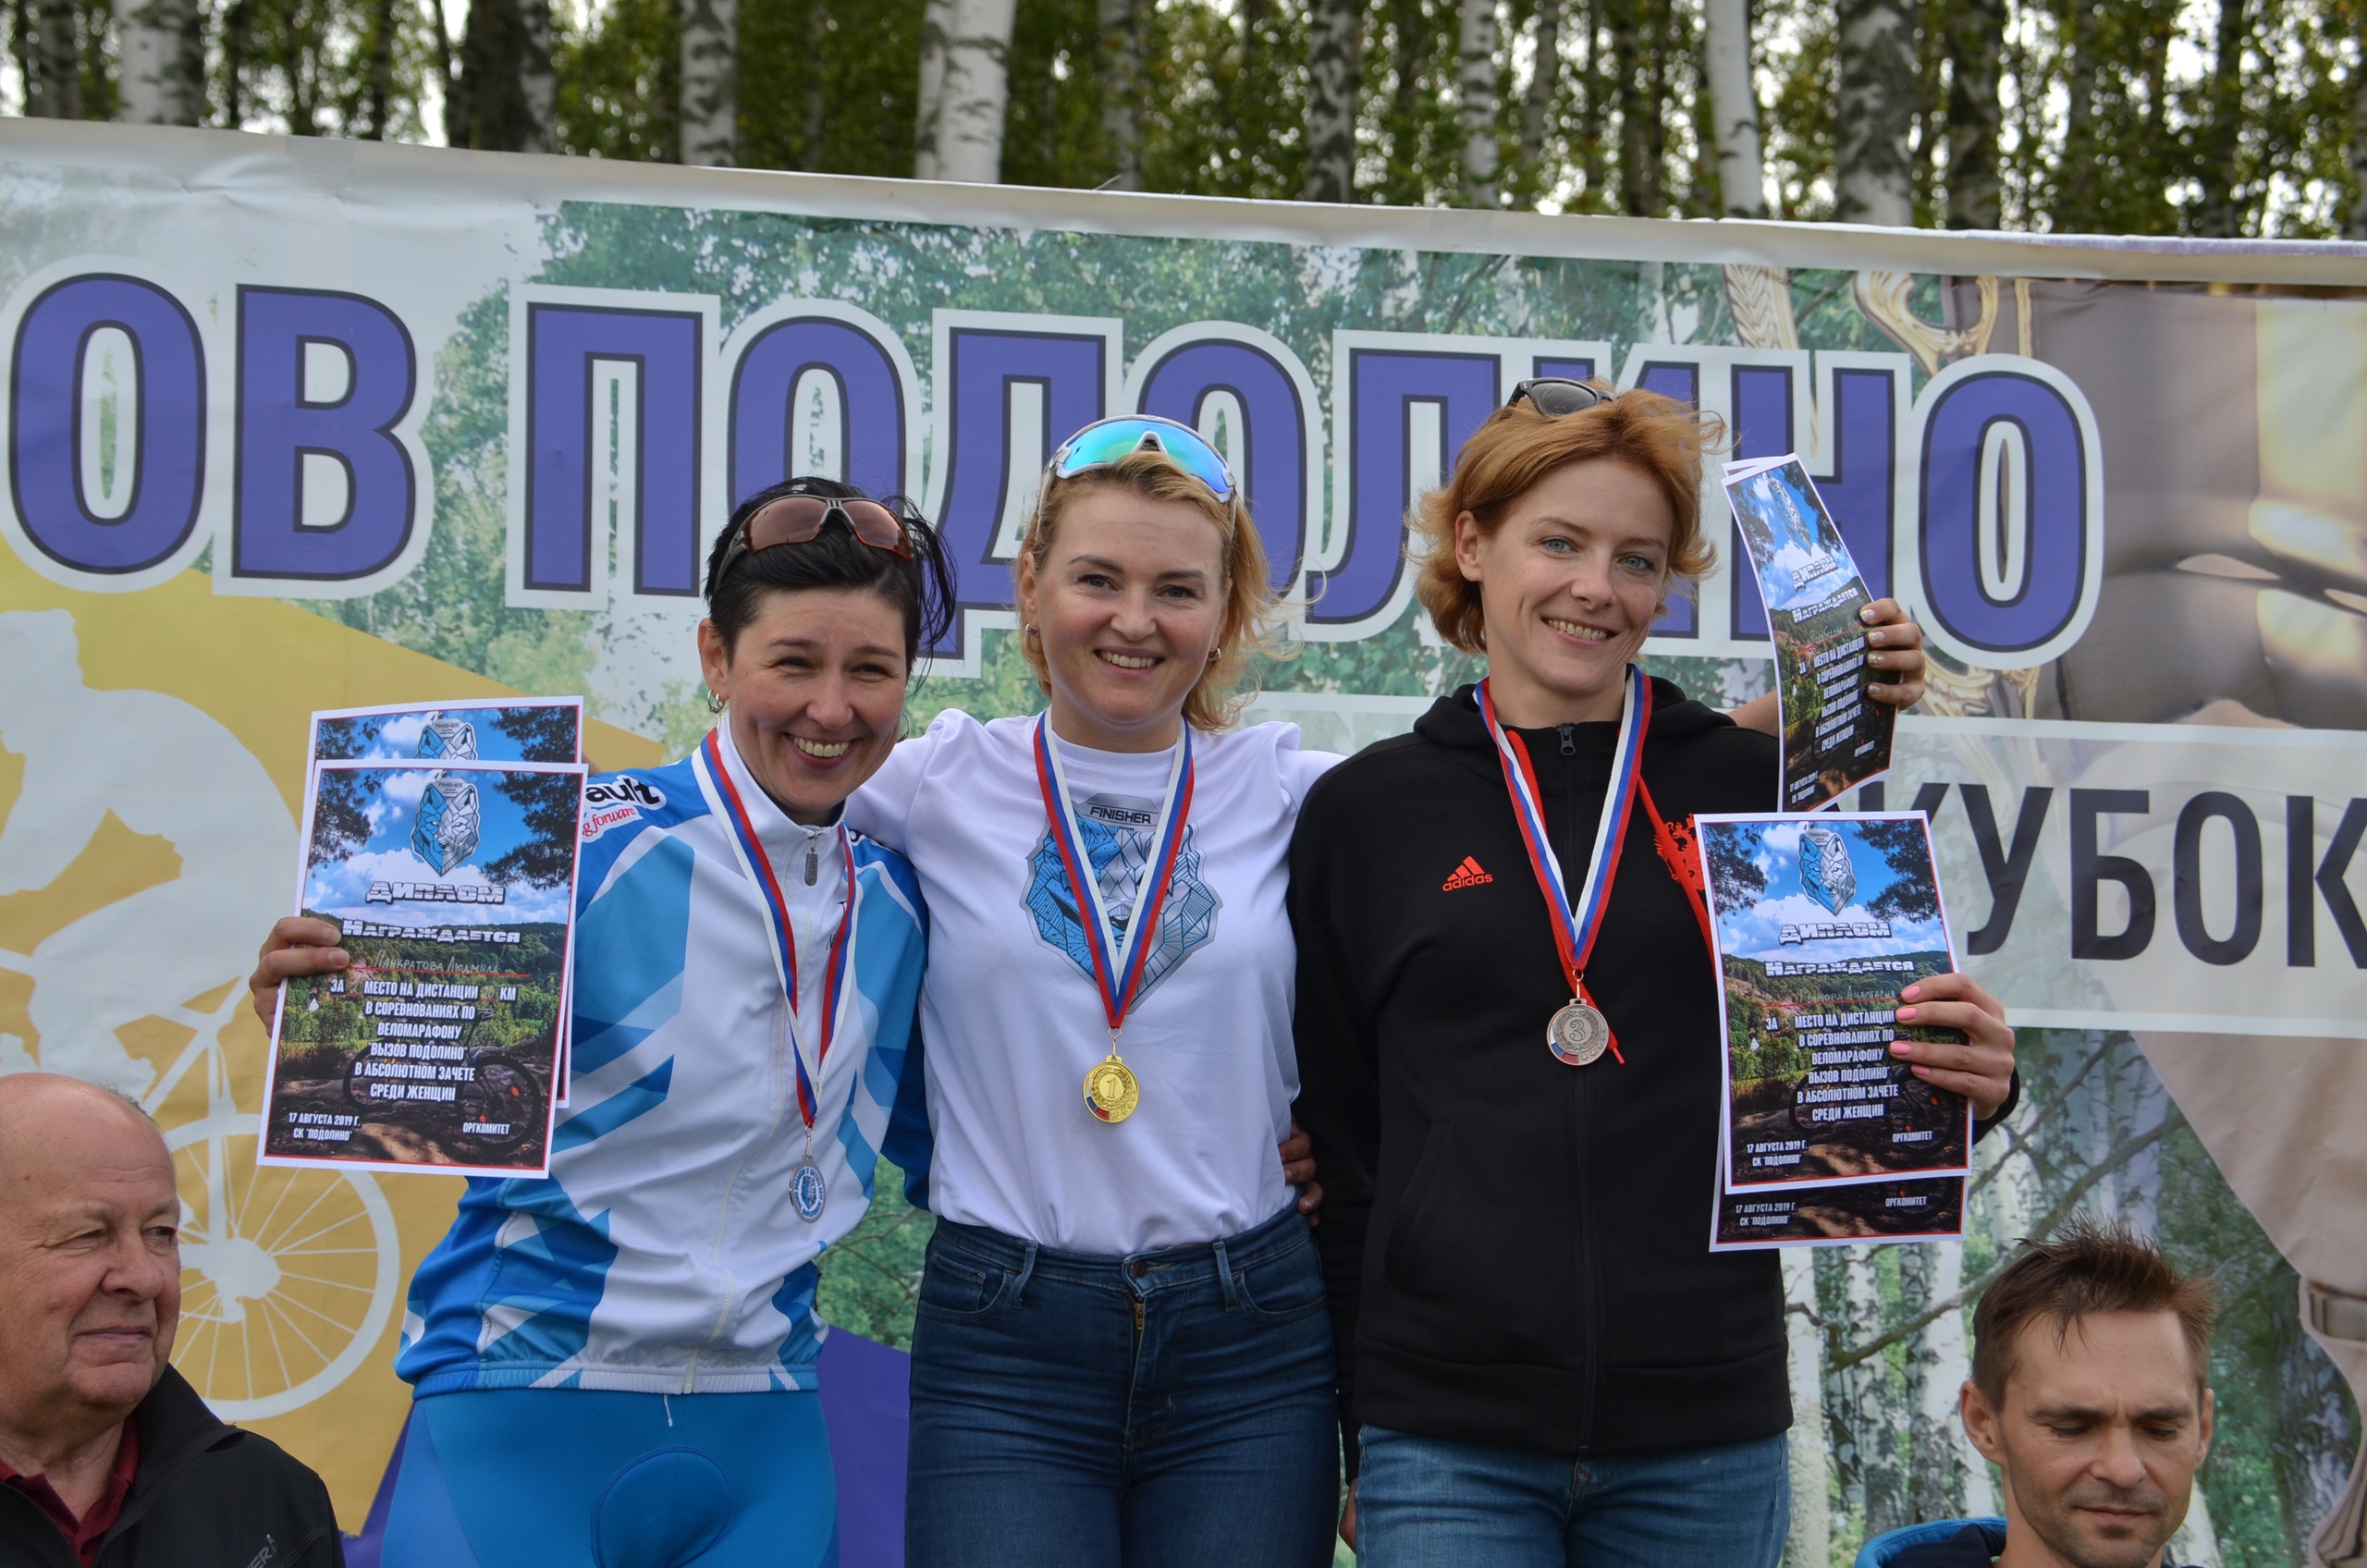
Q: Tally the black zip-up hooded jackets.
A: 1